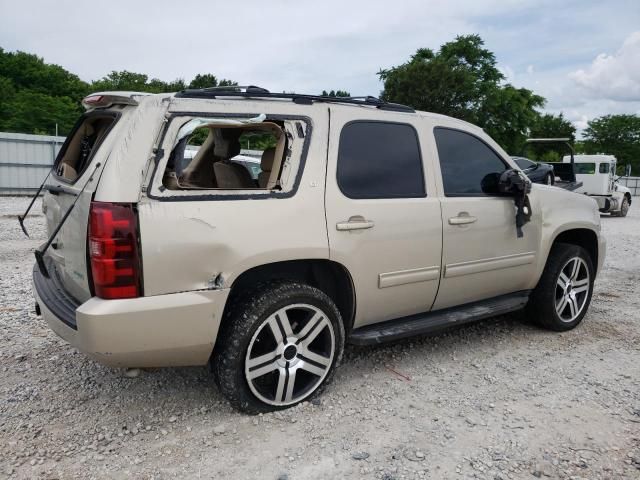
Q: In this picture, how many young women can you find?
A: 0